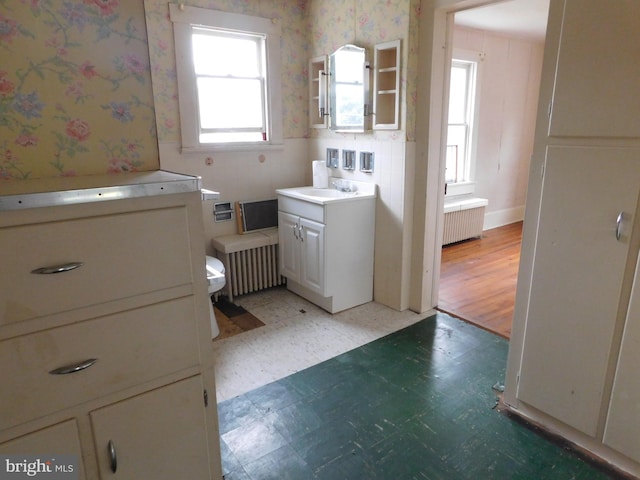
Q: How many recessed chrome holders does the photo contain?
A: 4